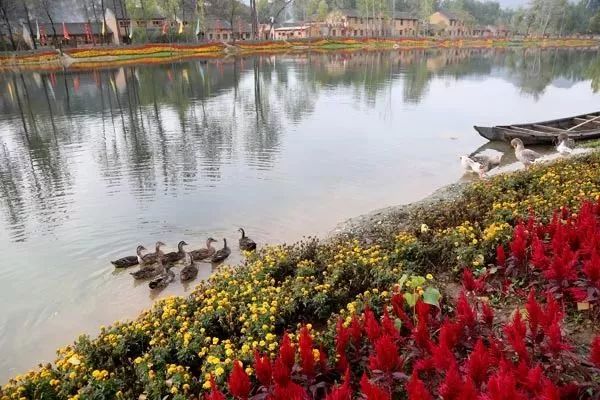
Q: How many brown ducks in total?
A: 9